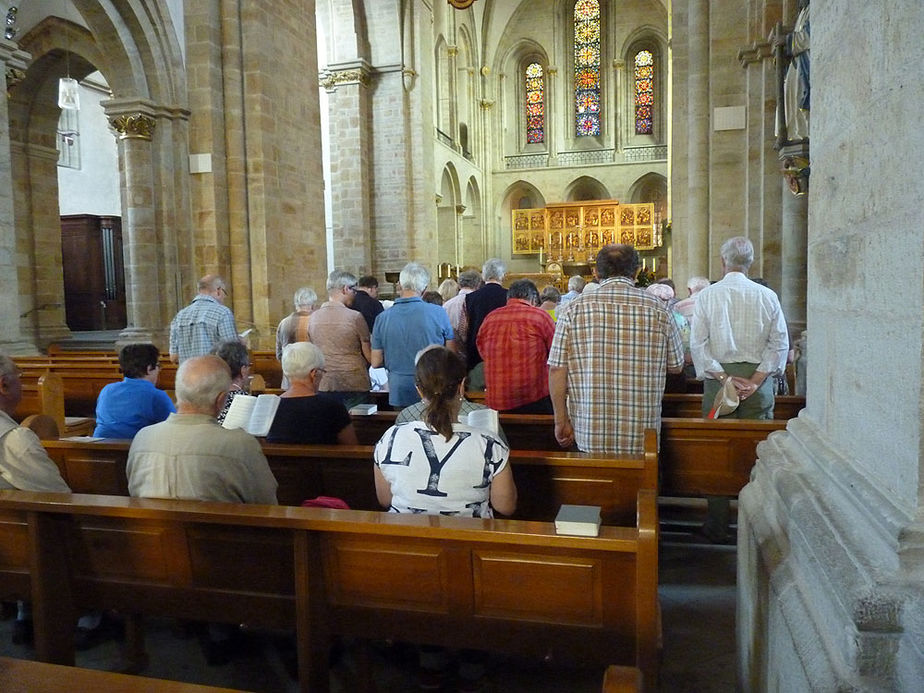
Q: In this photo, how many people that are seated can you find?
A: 7